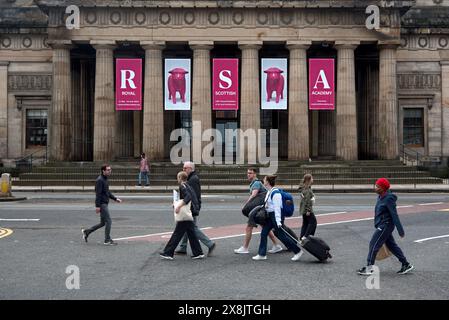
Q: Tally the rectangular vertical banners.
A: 5